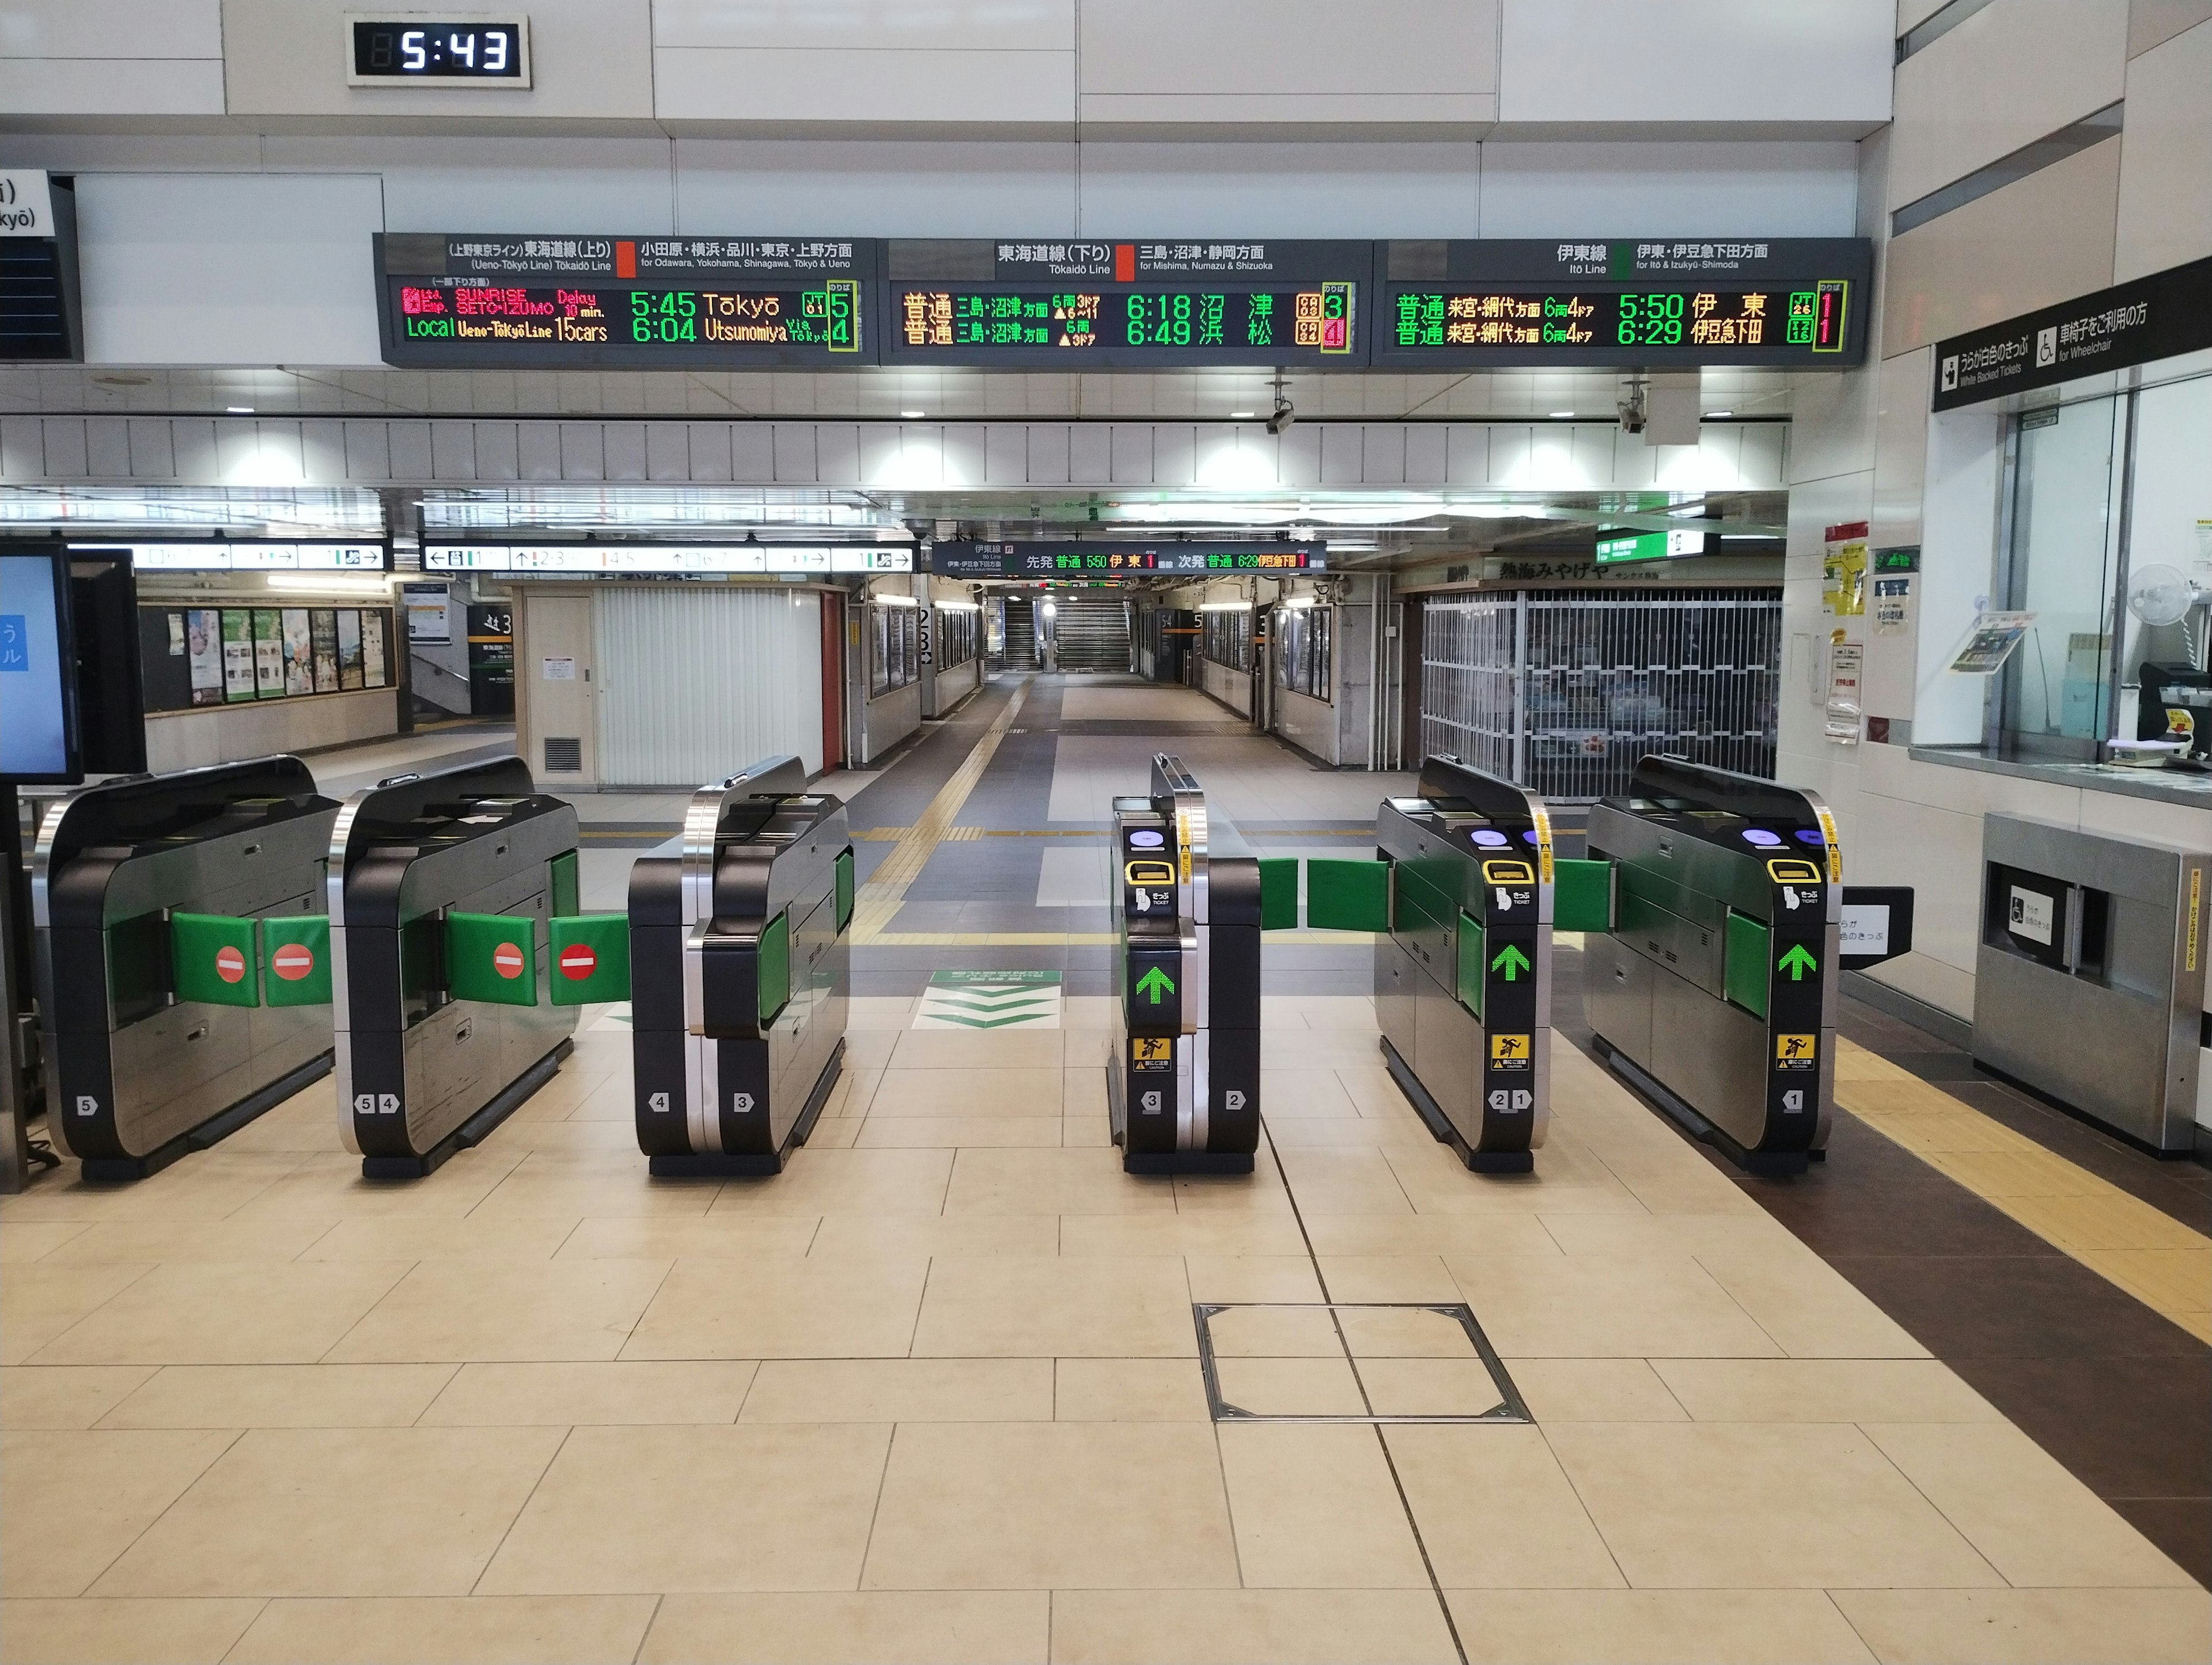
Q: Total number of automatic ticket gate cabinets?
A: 6